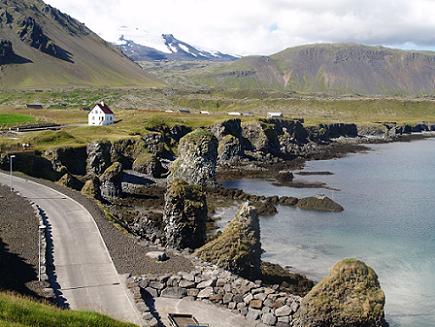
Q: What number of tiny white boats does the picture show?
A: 0